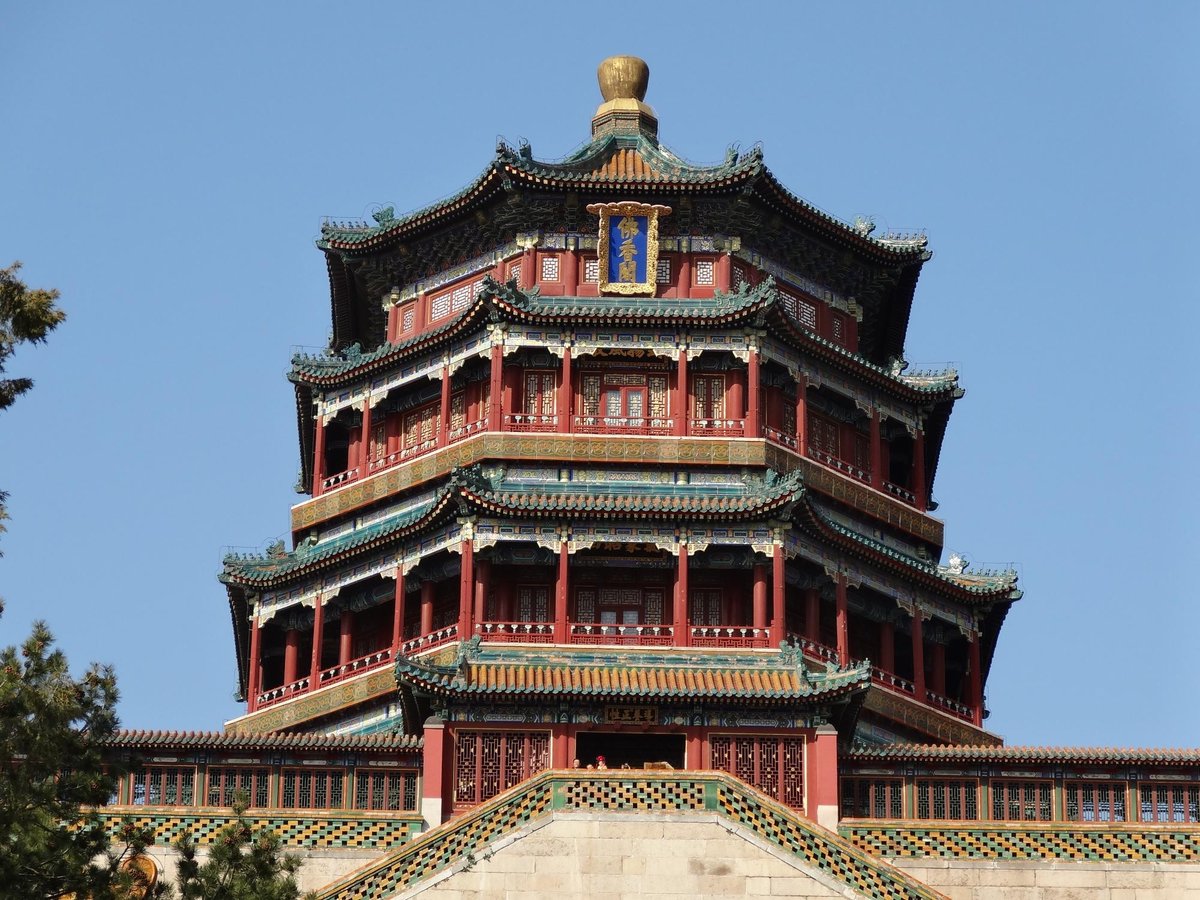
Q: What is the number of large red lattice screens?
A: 2